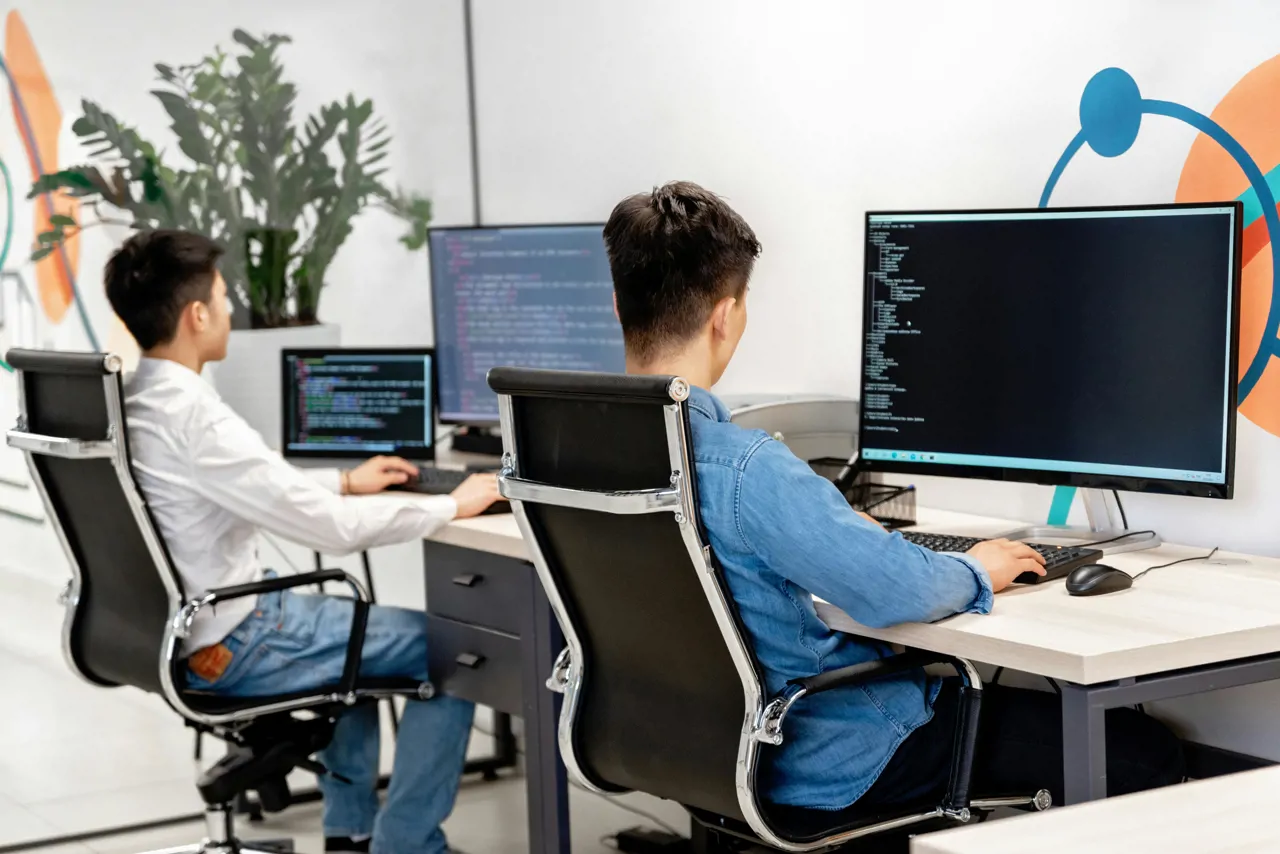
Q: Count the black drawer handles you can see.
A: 2